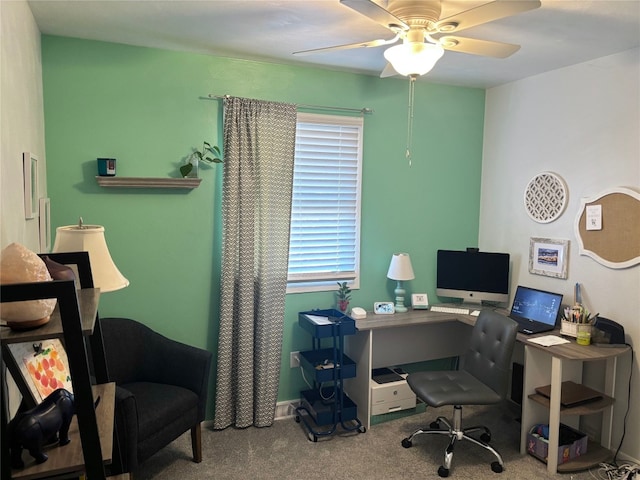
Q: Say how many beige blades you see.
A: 5